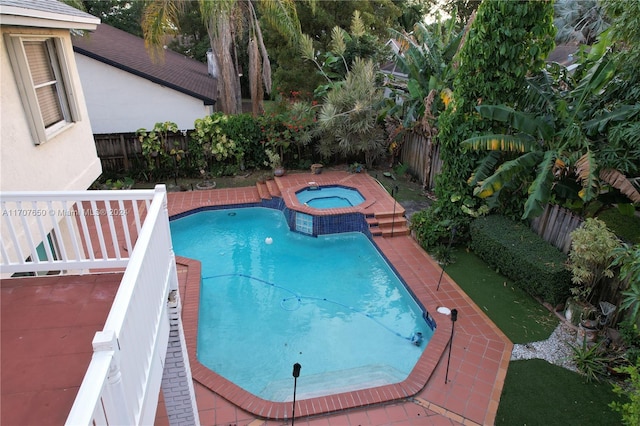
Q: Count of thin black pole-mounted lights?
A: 4